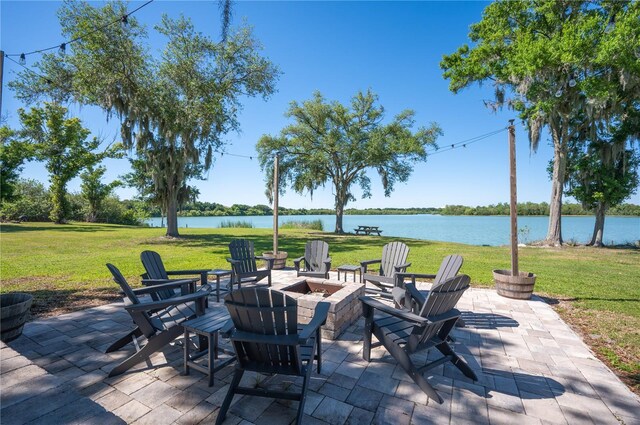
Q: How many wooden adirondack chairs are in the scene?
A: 8